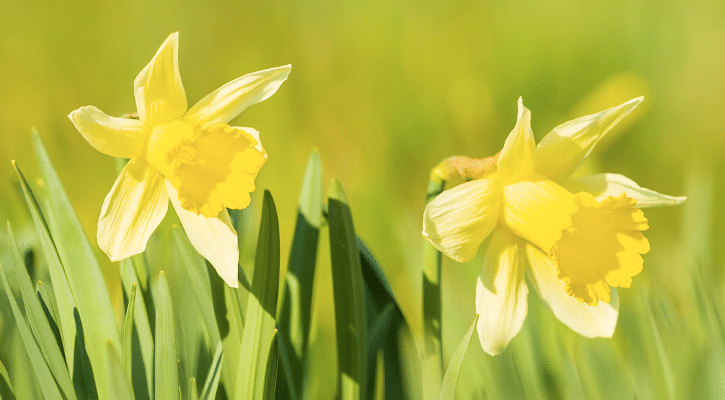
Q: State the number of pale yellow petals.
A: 12